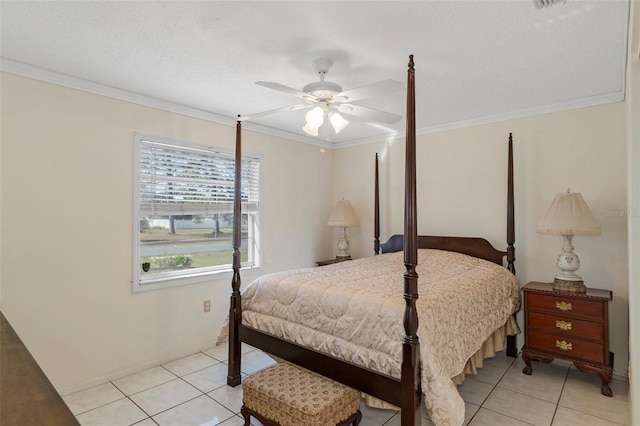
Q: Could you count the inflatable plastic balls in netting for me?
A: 0